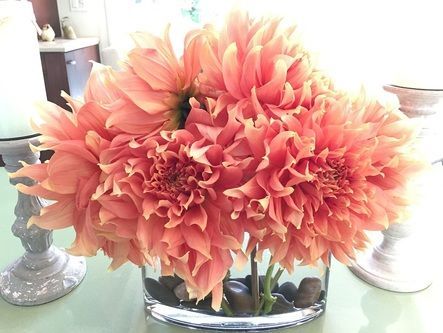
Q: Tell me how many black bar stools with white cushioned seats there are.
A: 0